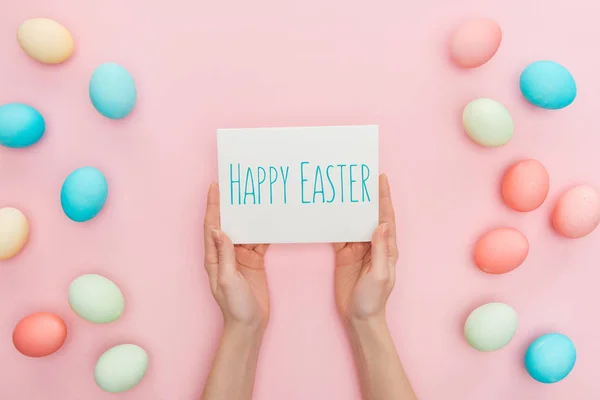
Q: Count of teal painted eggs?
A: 5